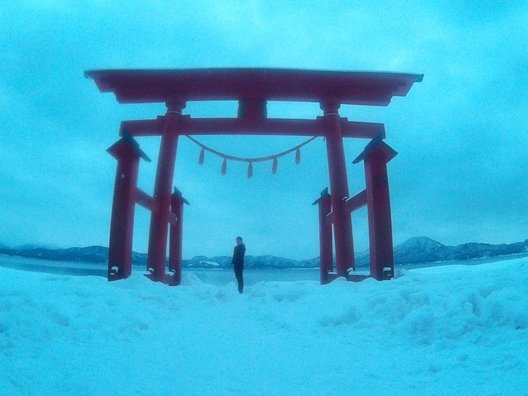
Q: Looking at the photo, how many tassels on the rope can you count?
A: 5